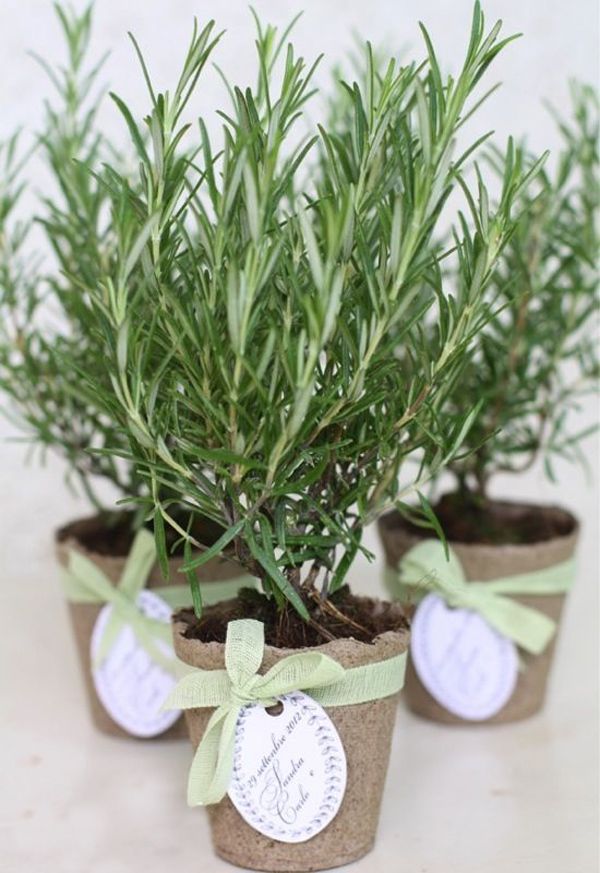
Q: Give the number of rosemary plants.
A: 3